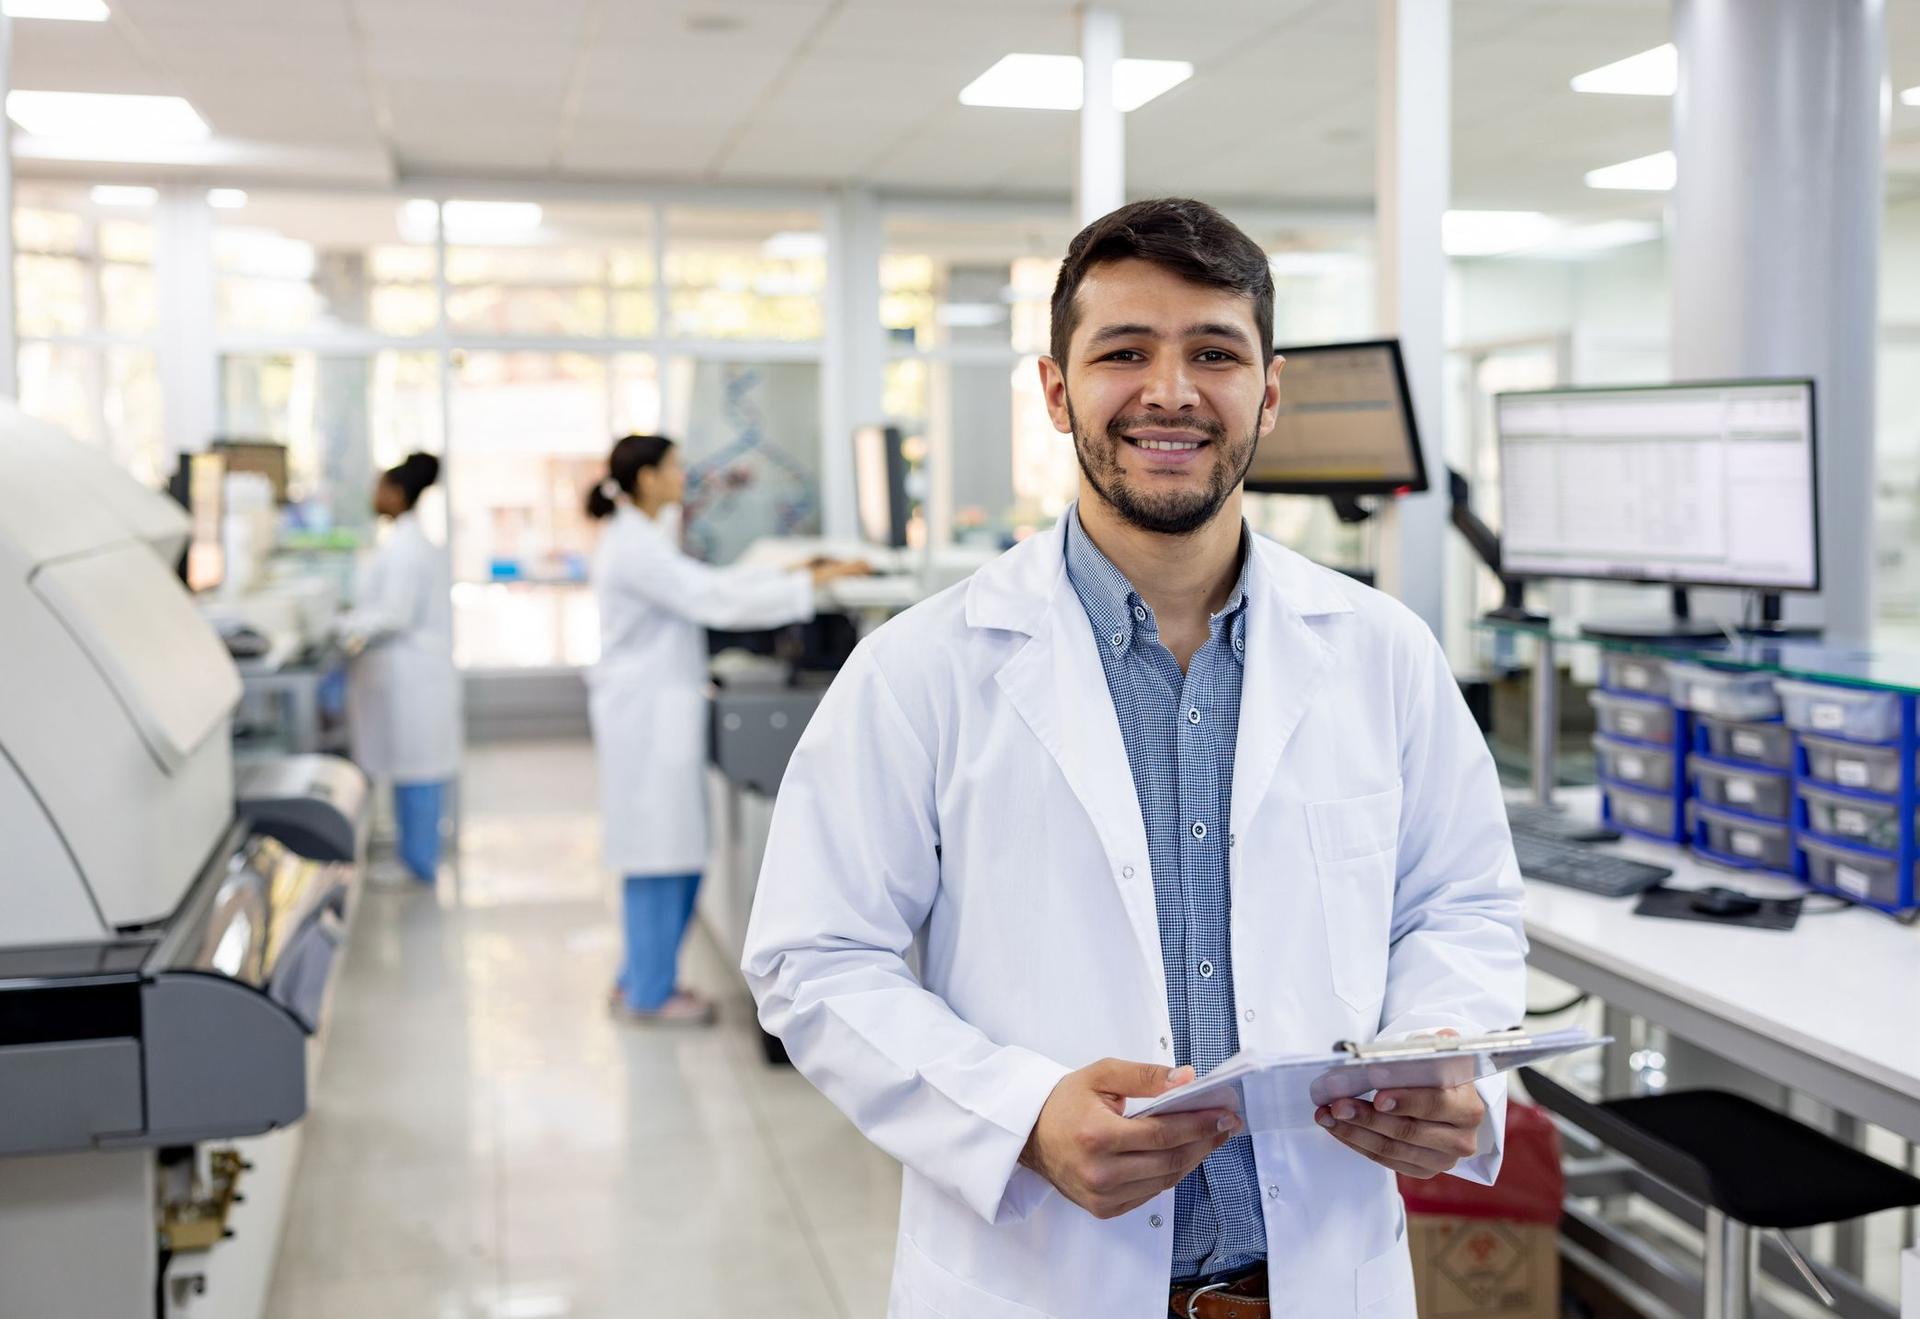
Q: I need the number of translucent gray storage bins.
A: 12